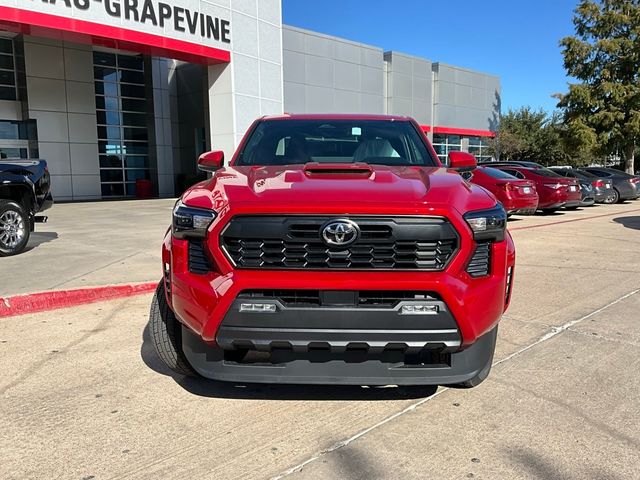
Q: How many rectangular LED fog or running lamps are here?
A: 2